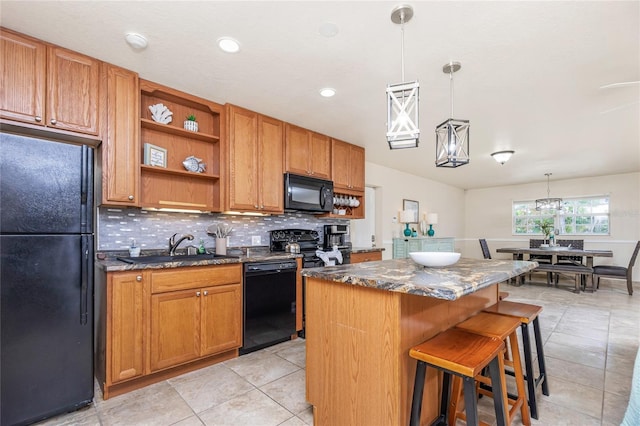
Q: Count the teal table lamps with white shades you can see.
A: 2